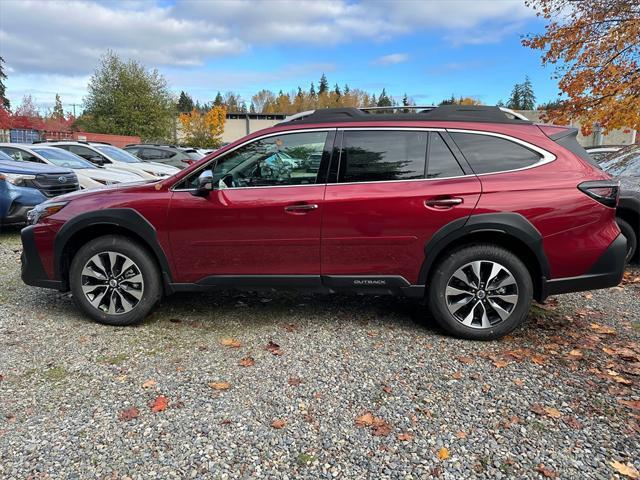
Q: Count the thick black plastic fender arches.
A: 2